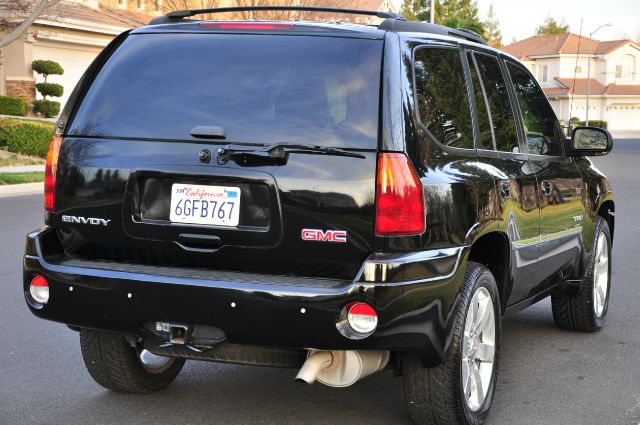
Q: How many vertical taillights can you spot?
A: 2